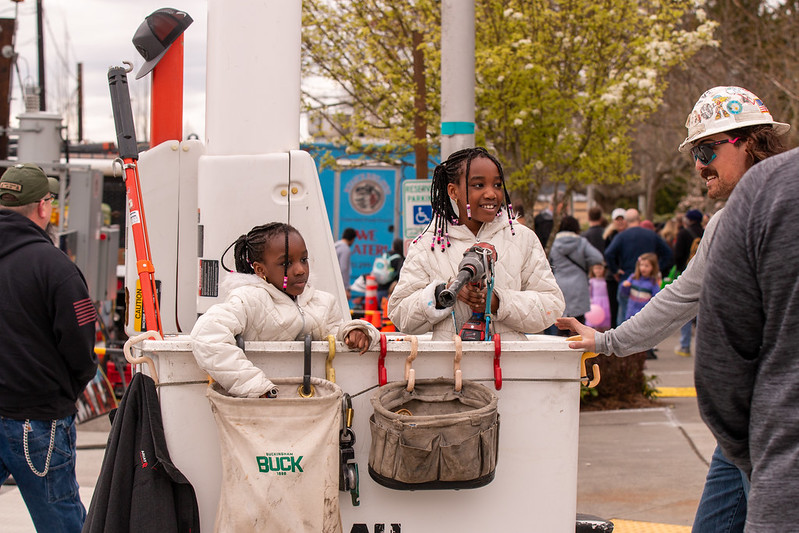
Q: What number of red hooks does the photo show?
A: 2